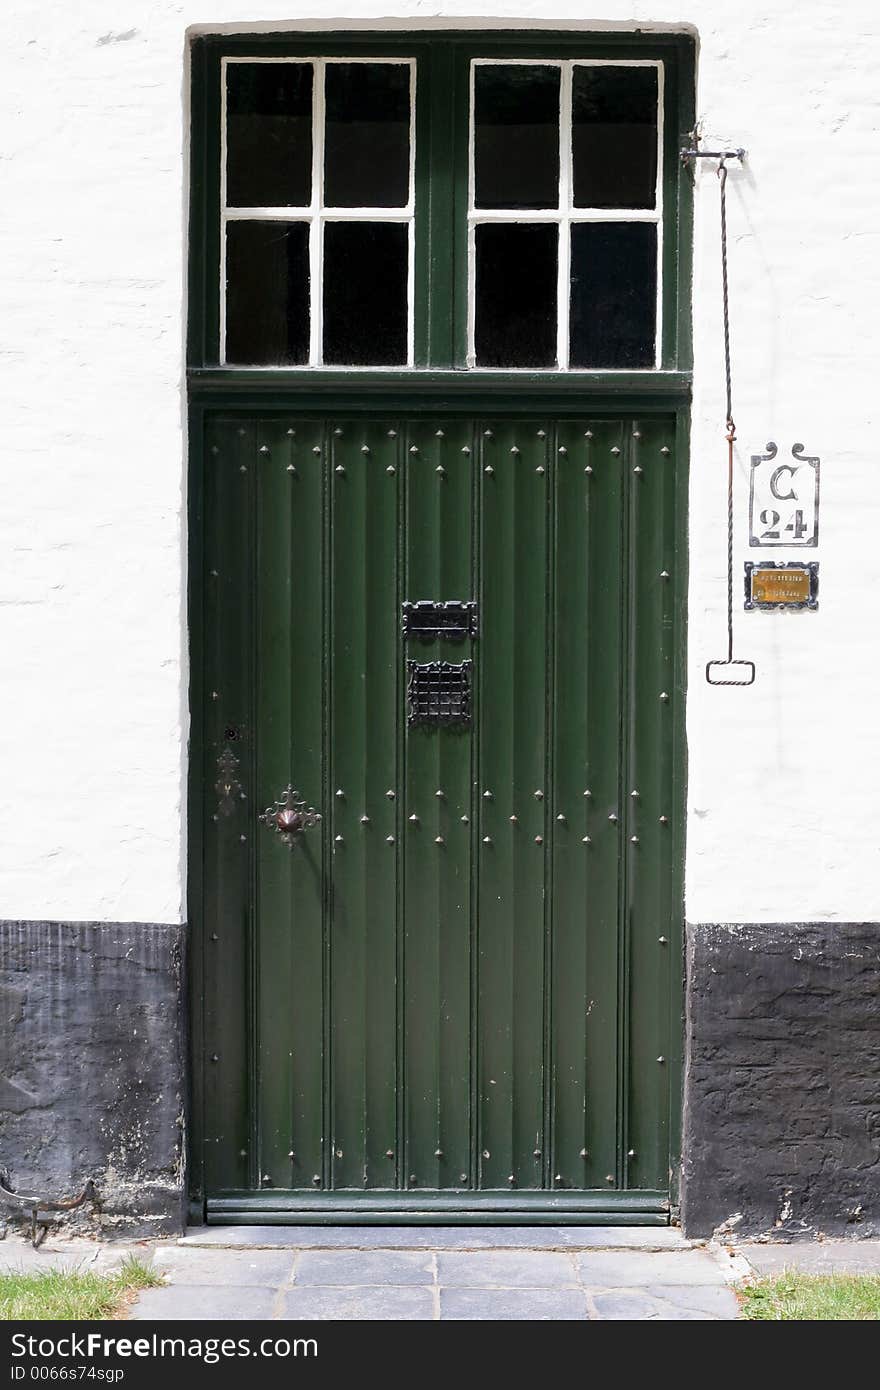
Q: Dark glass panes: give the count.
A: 8